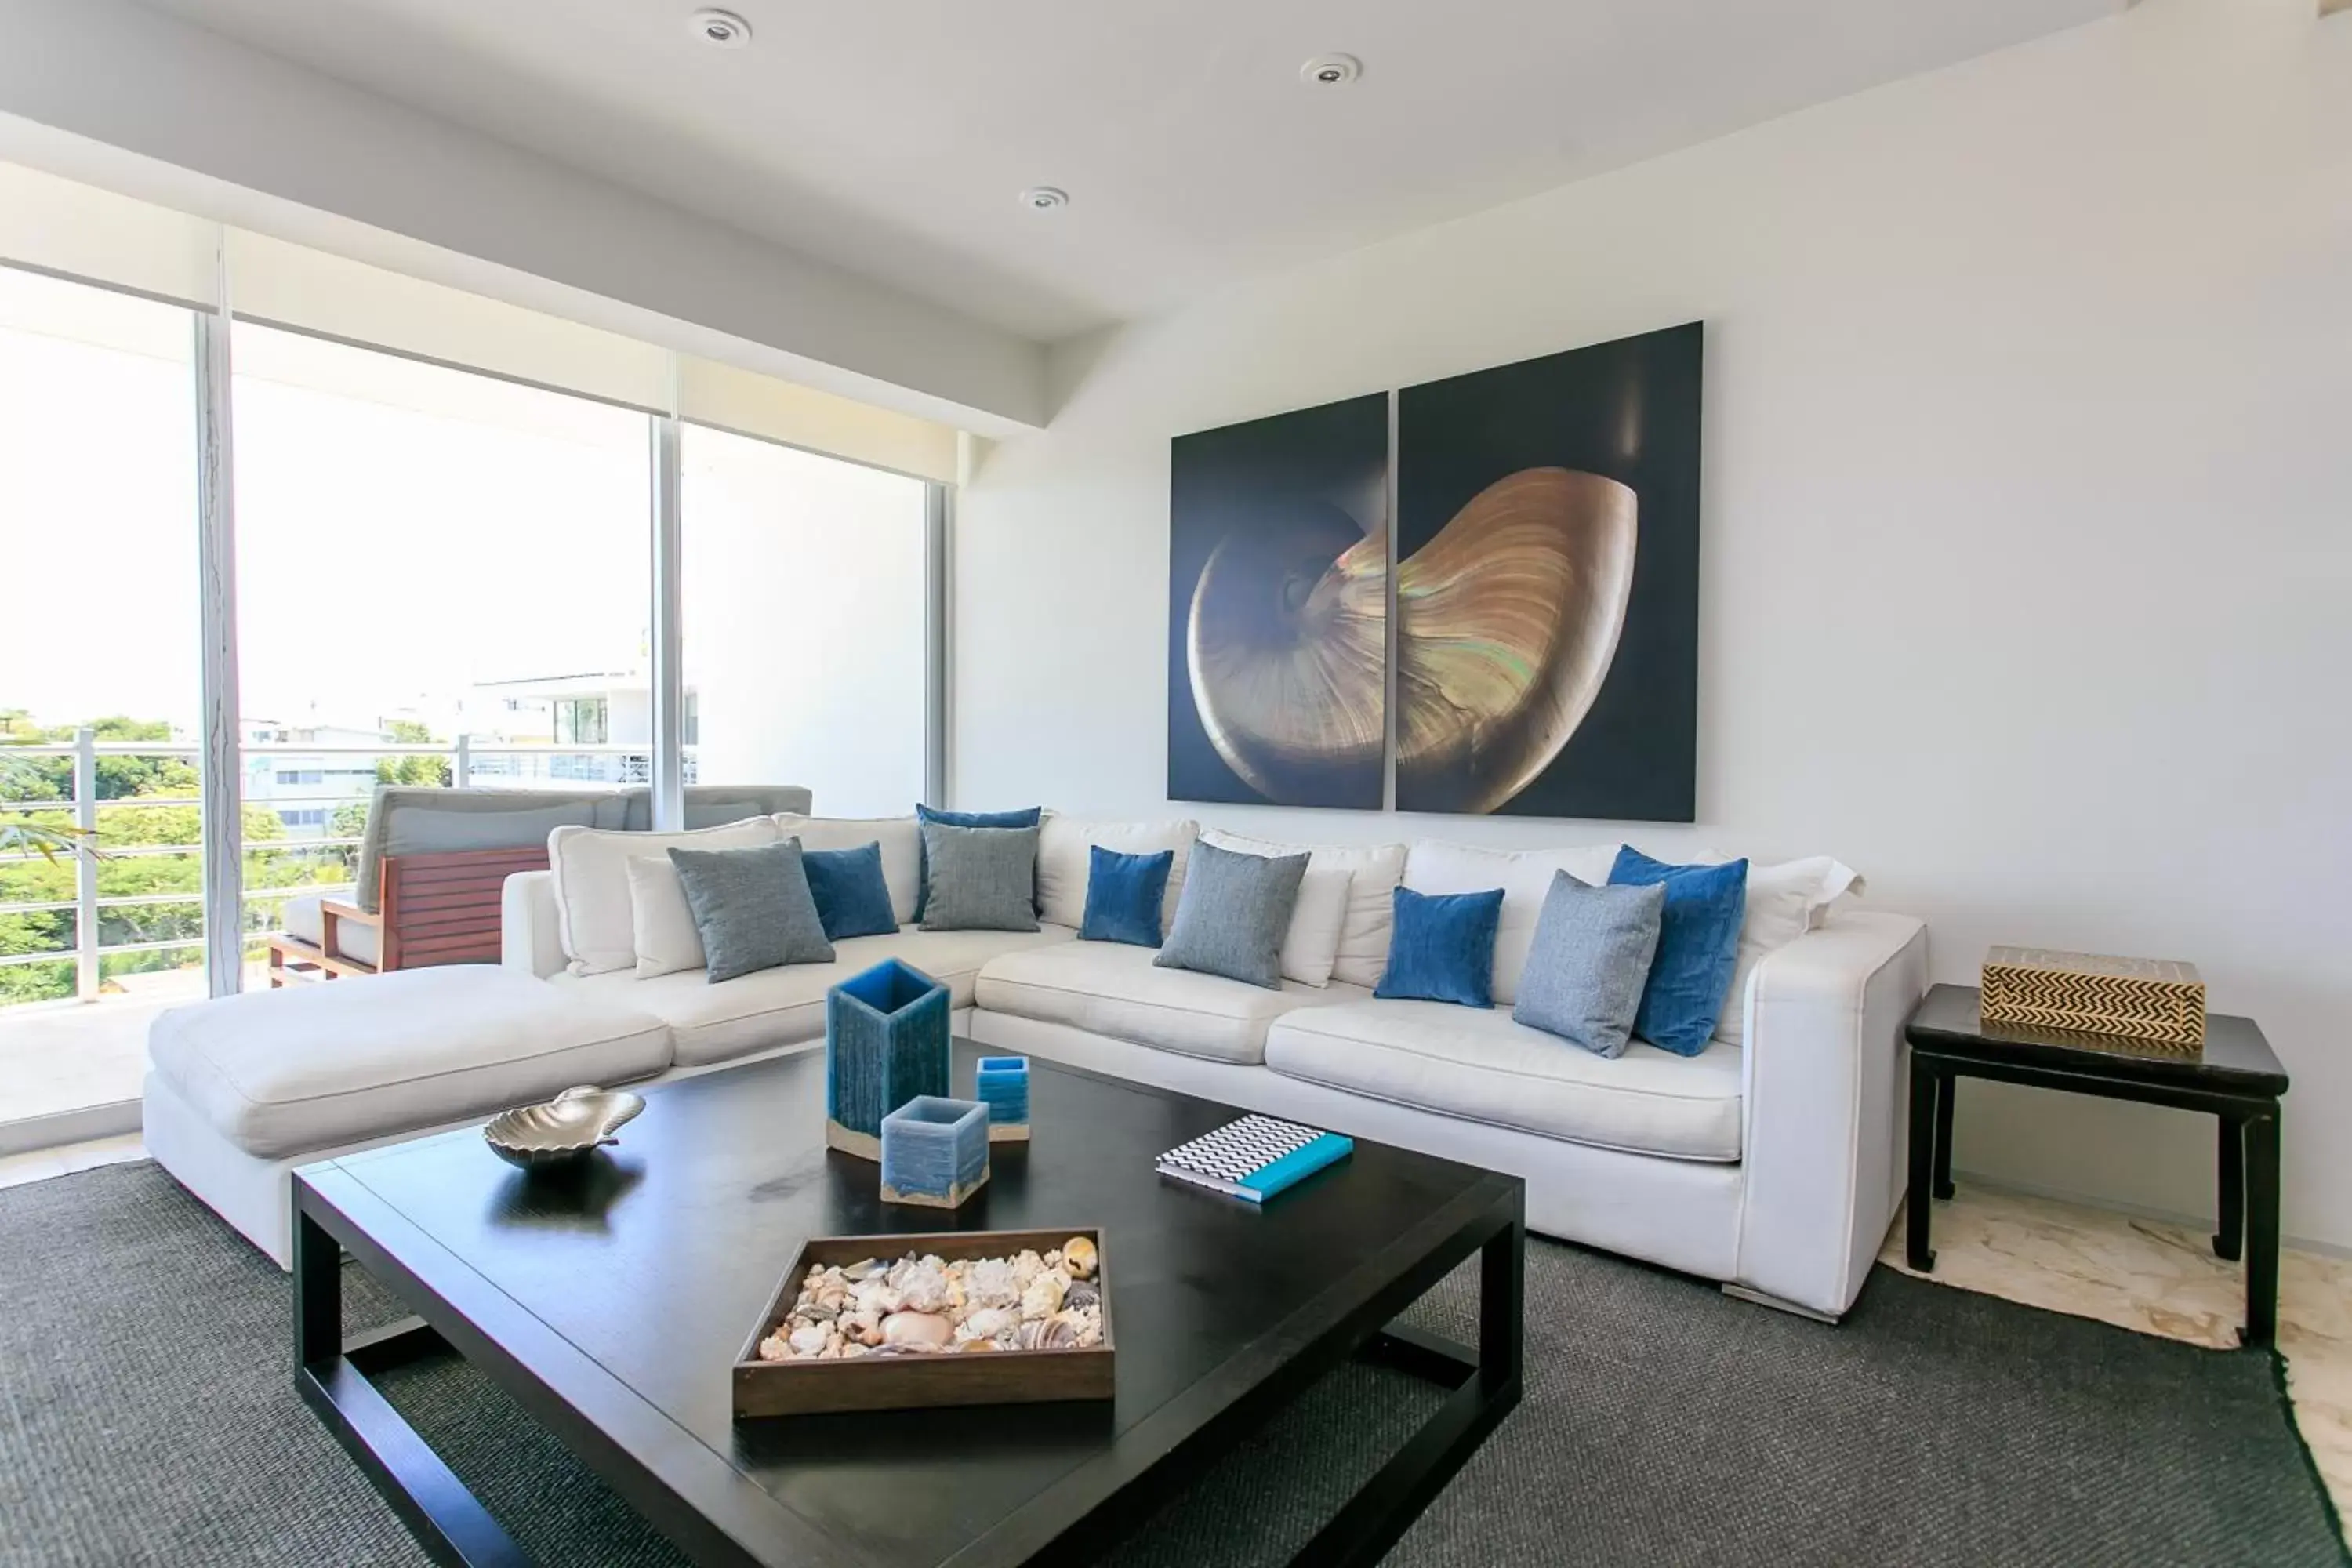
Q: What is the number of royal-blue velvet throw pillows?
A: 5